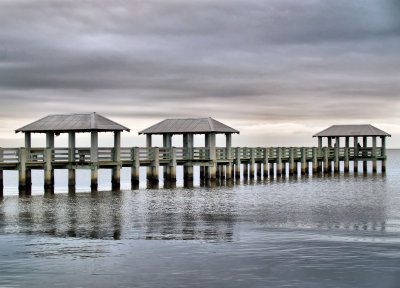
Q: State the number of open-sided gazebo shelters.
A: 3